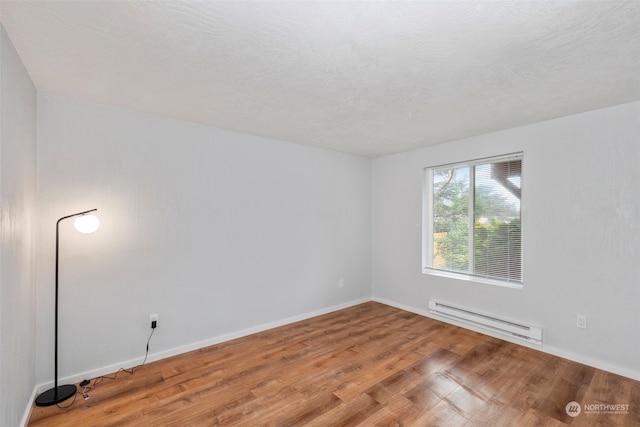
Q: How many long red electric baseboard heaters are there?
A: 0